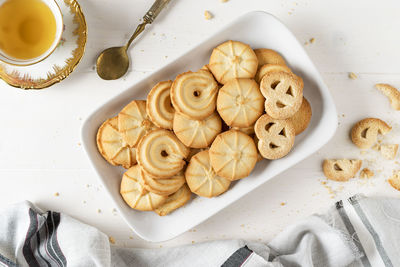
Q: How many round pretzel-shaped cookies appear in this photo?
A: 2